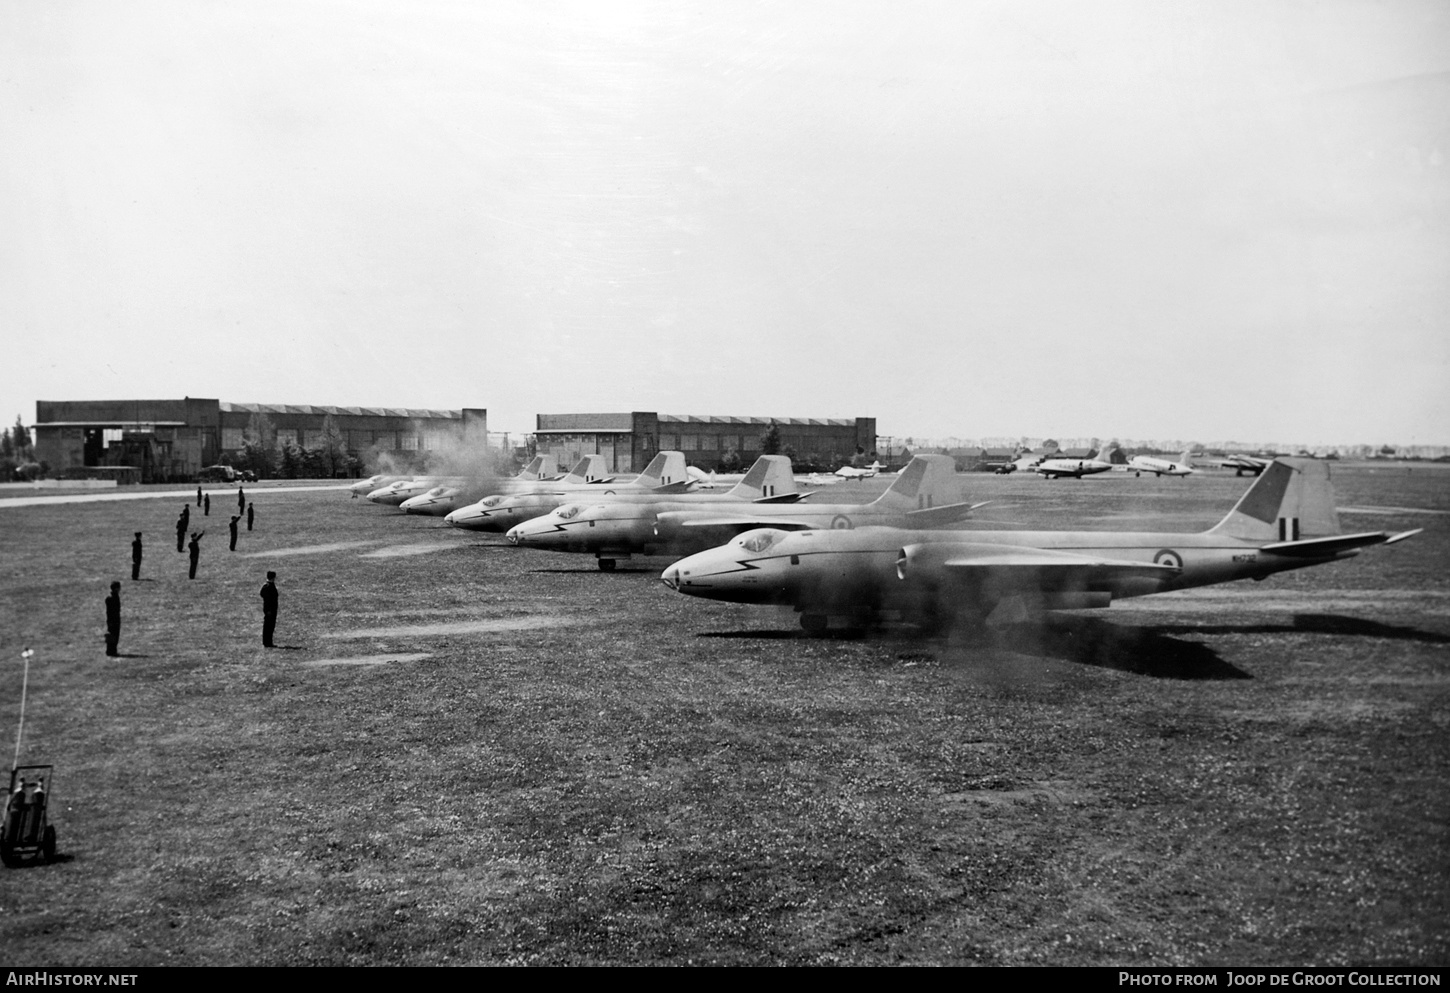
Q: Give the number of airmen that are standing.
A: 12